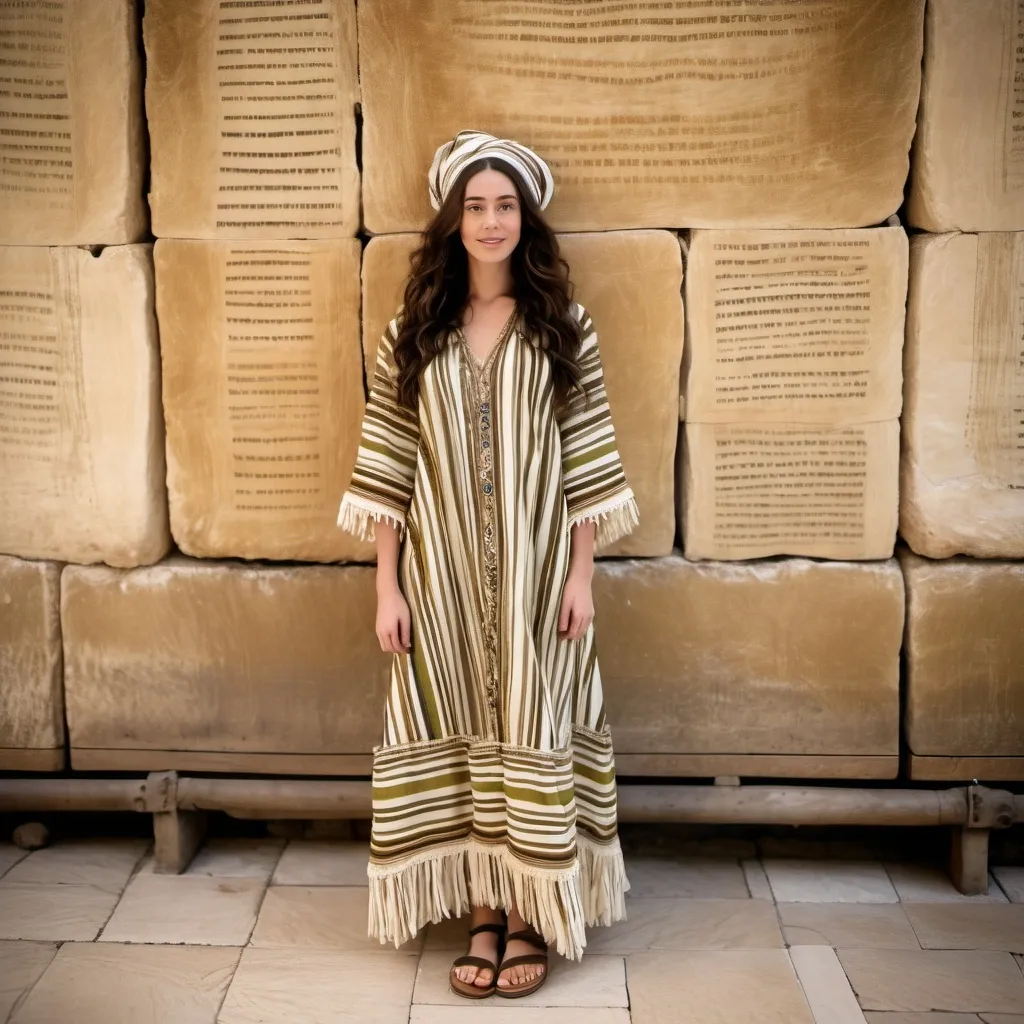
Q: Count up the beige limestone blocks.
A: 14